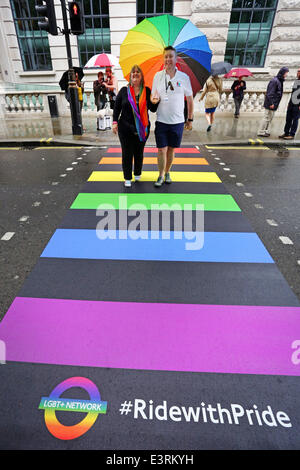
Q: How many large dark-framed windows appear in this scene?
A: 4